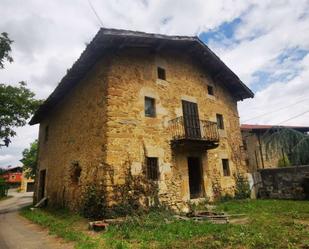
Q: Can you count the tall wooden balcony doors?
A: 1